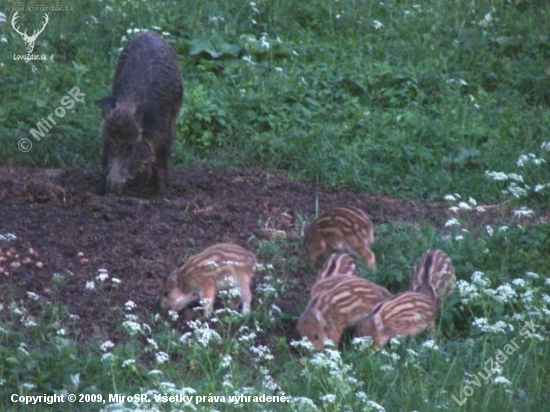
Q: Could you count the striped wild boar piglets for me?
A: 6